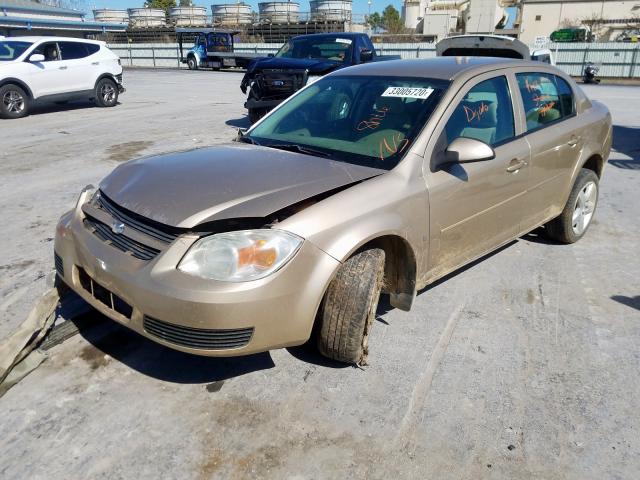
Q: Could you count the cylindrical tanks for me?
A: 6